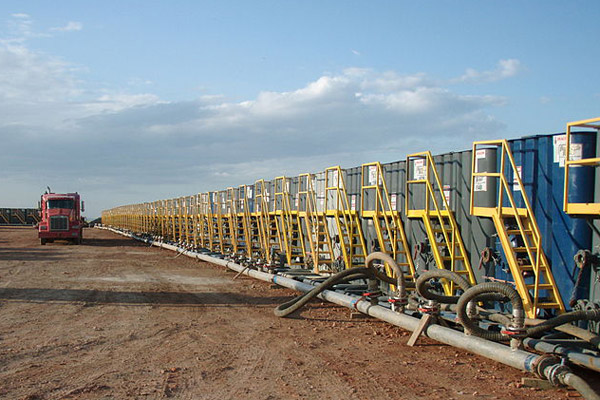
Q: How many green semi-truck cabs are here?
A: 0